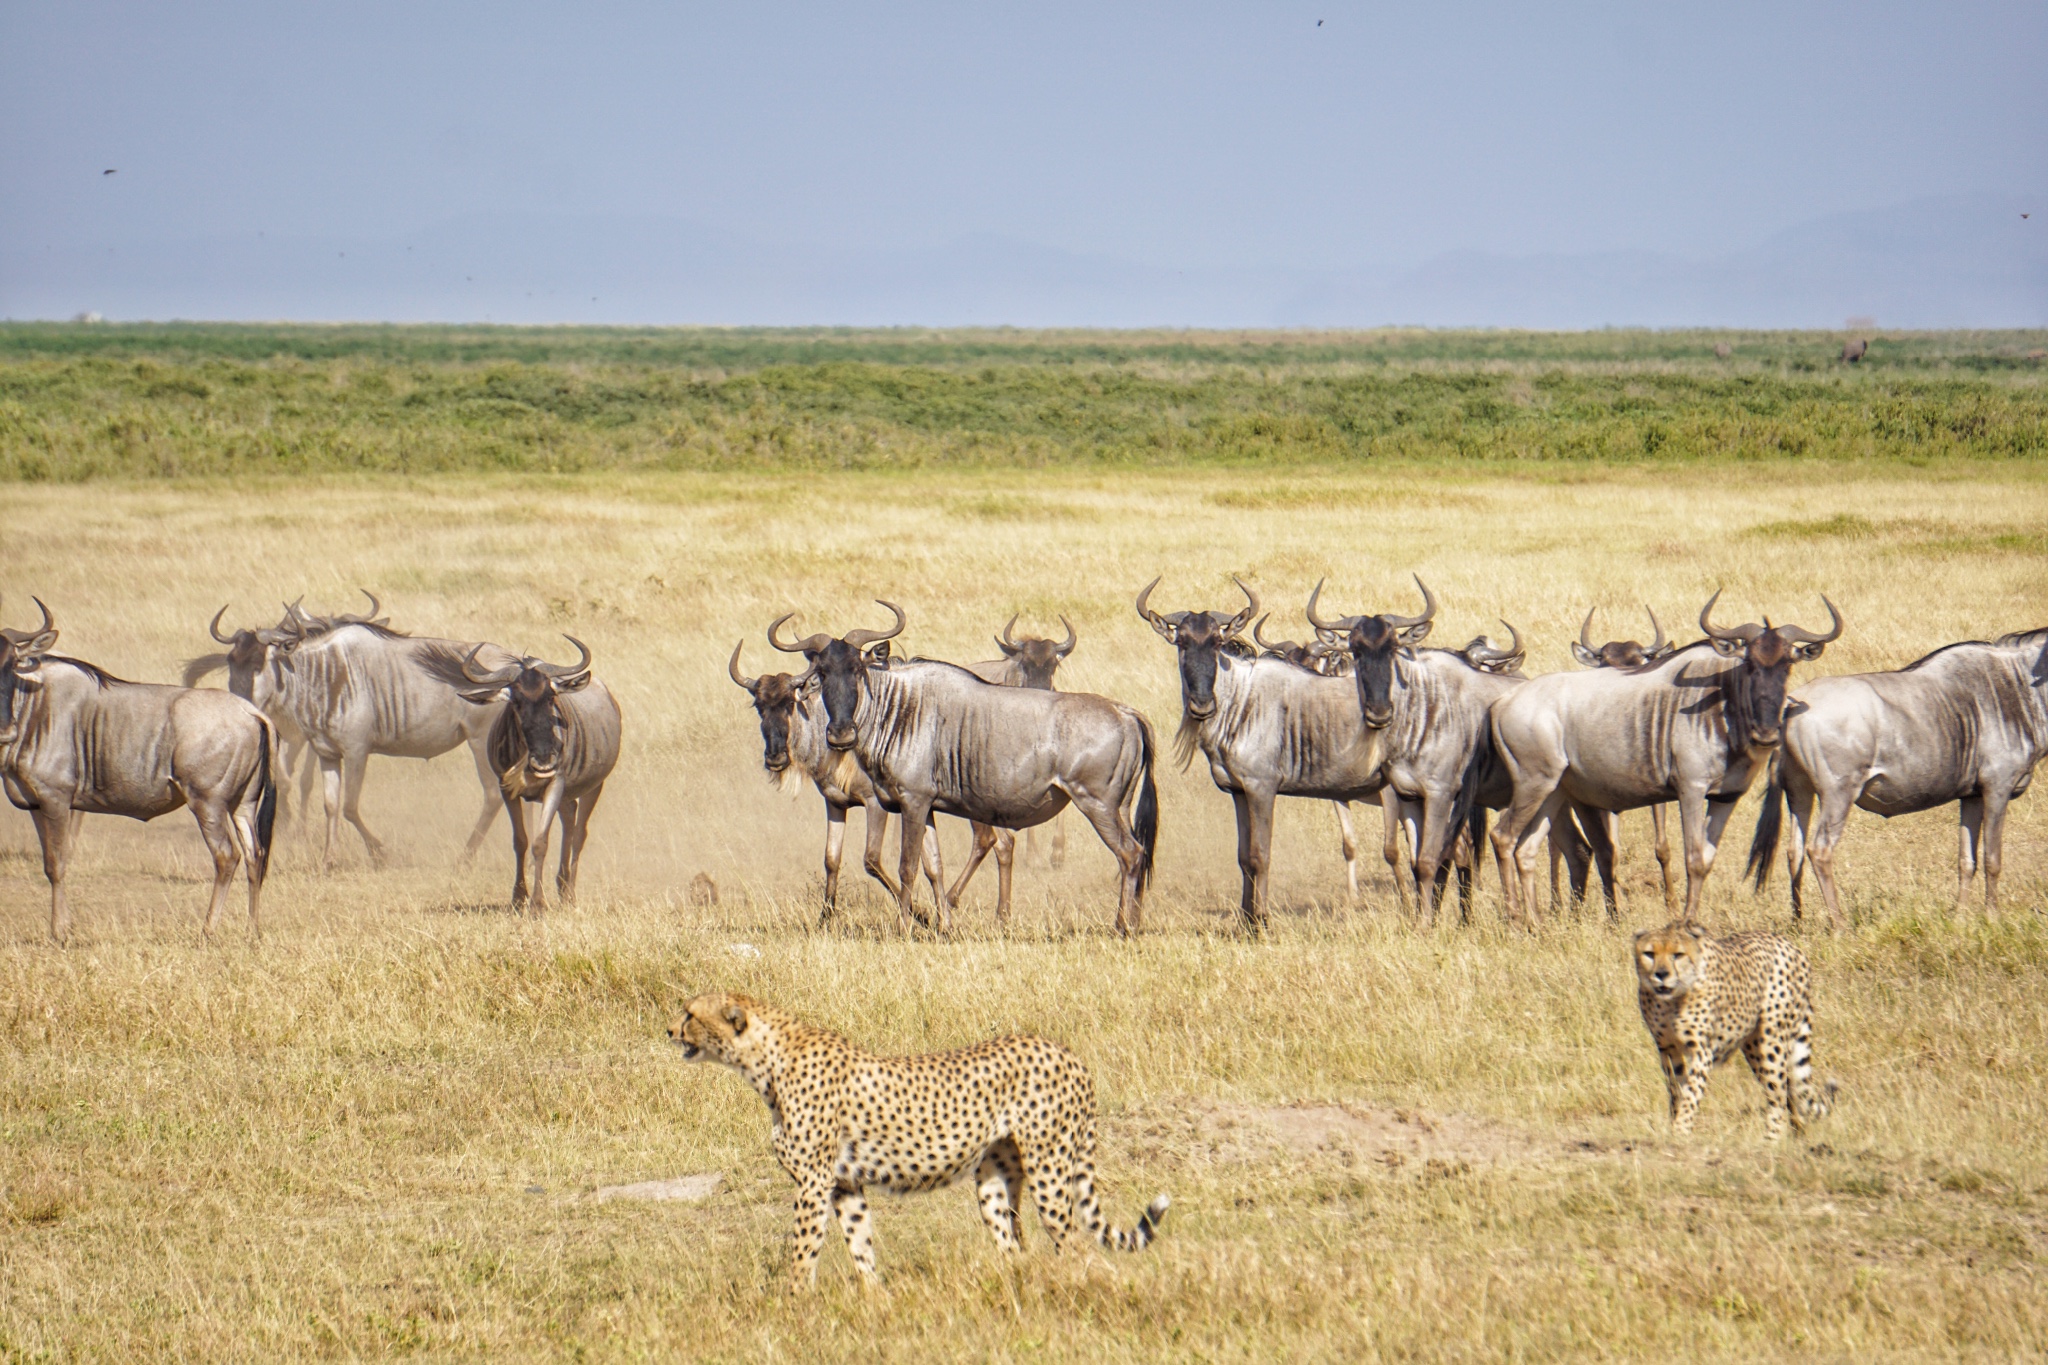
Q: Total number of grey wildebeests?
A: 14